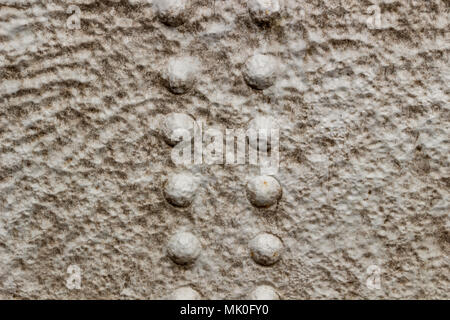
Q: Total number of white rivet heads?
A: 12